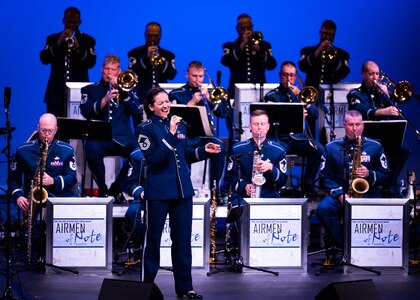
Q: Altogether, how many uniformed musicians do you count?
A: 13